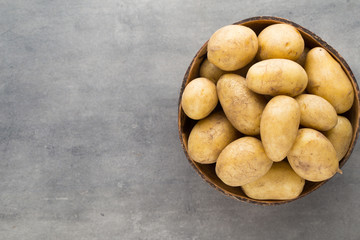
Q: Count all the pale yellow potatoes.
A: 15